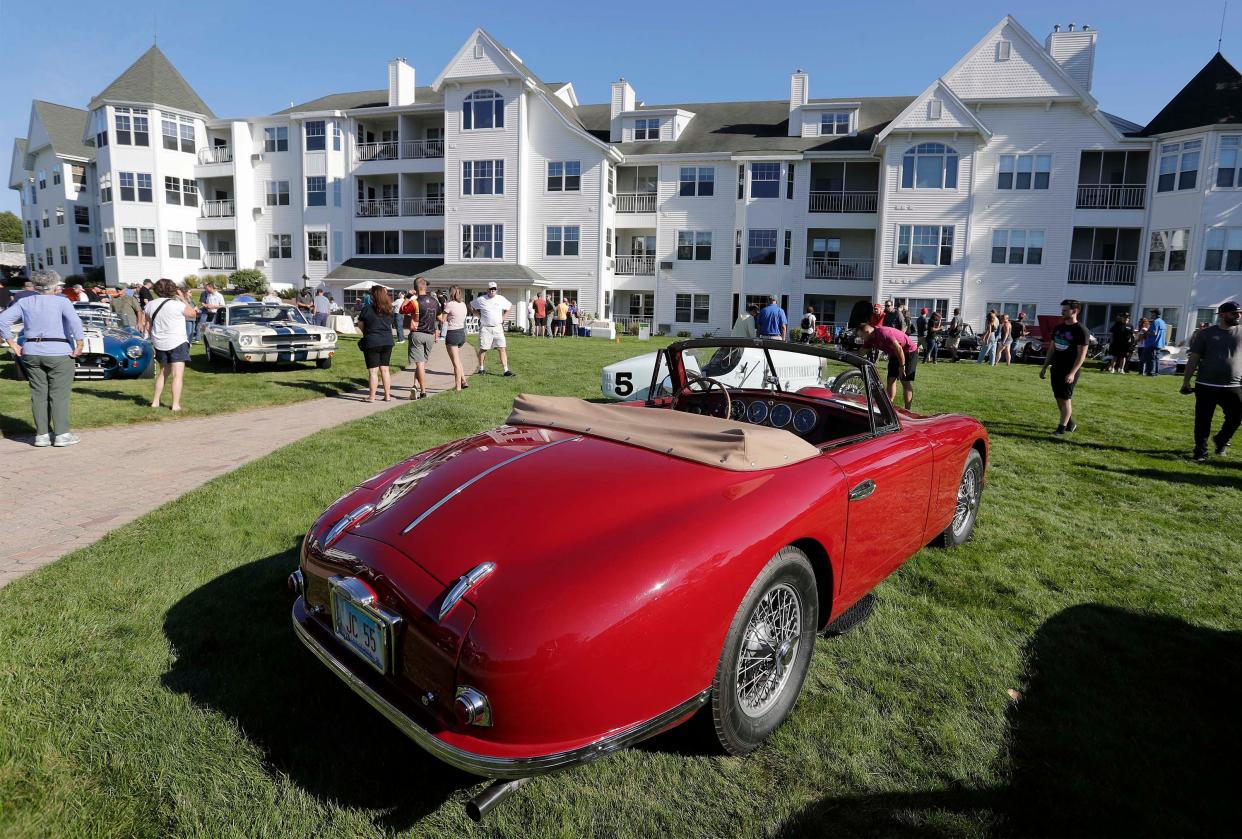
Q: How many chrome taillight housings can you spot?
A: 2